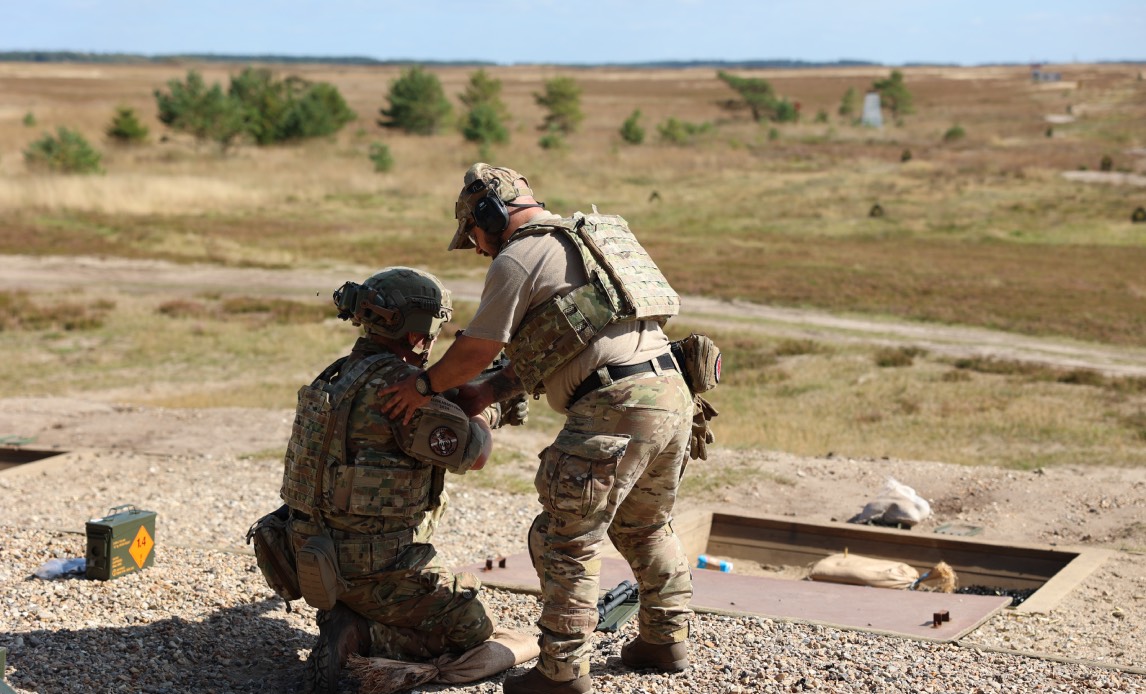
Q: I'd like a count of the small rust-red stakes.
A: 4